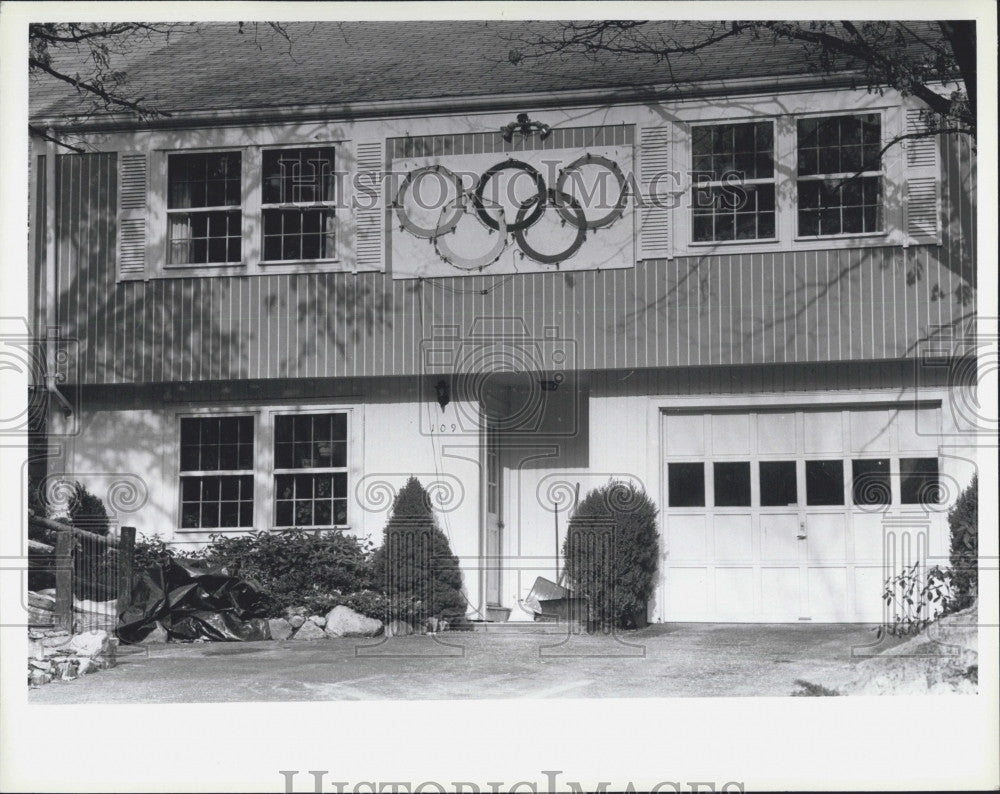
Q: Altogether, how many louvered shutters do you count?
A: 4